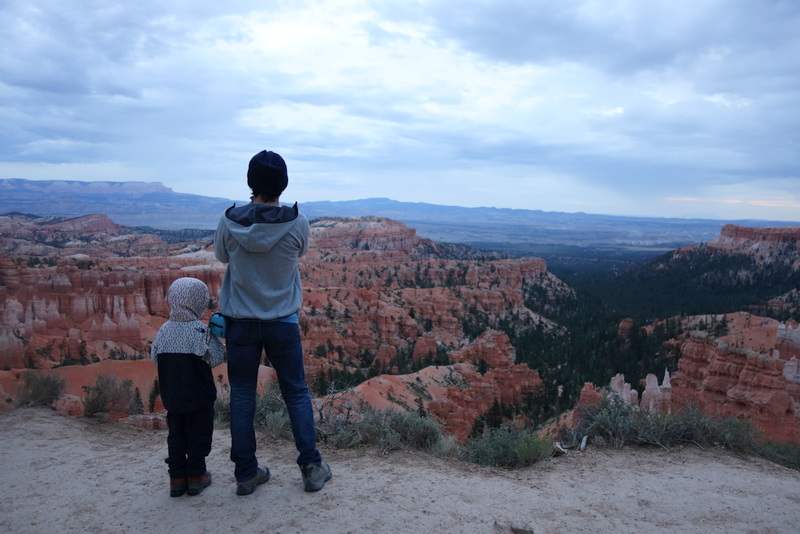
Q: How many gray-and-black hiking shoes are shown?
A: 2